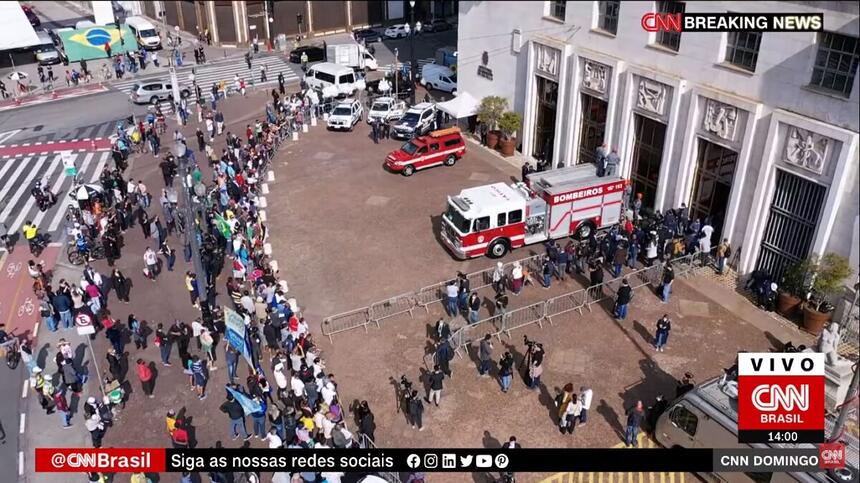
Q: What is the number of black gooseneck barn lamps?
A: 0